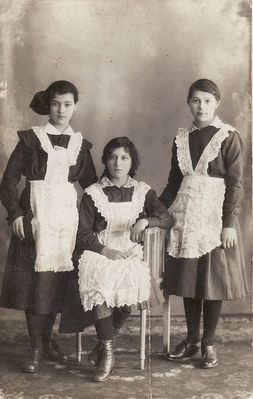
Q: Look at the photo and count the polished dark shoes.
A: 6